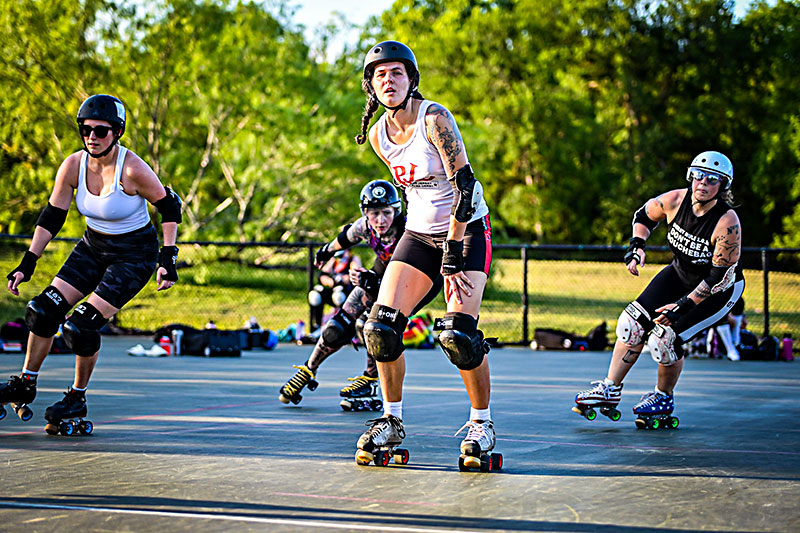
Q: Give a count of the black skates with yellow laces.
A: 2